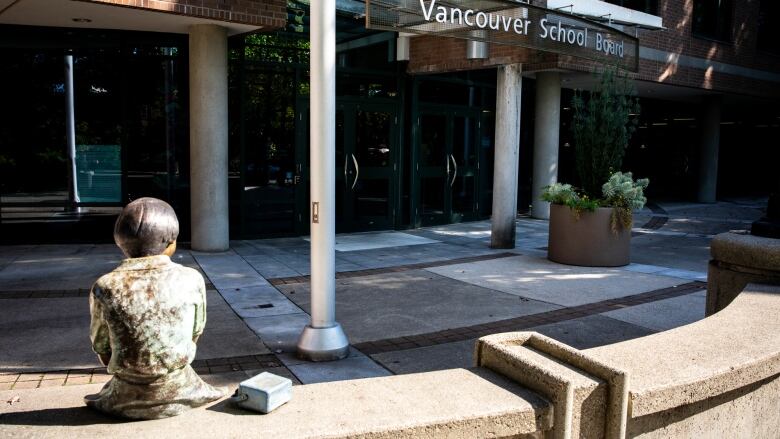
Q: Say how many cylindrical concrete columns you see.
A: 4